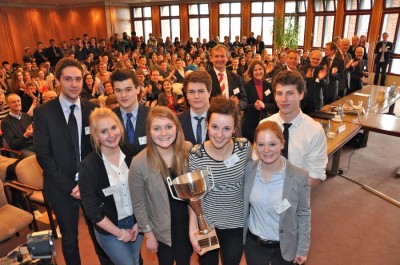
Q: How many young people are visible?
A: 8